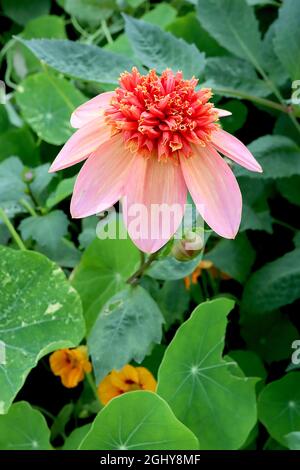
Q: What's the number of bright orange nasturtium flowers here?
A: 2